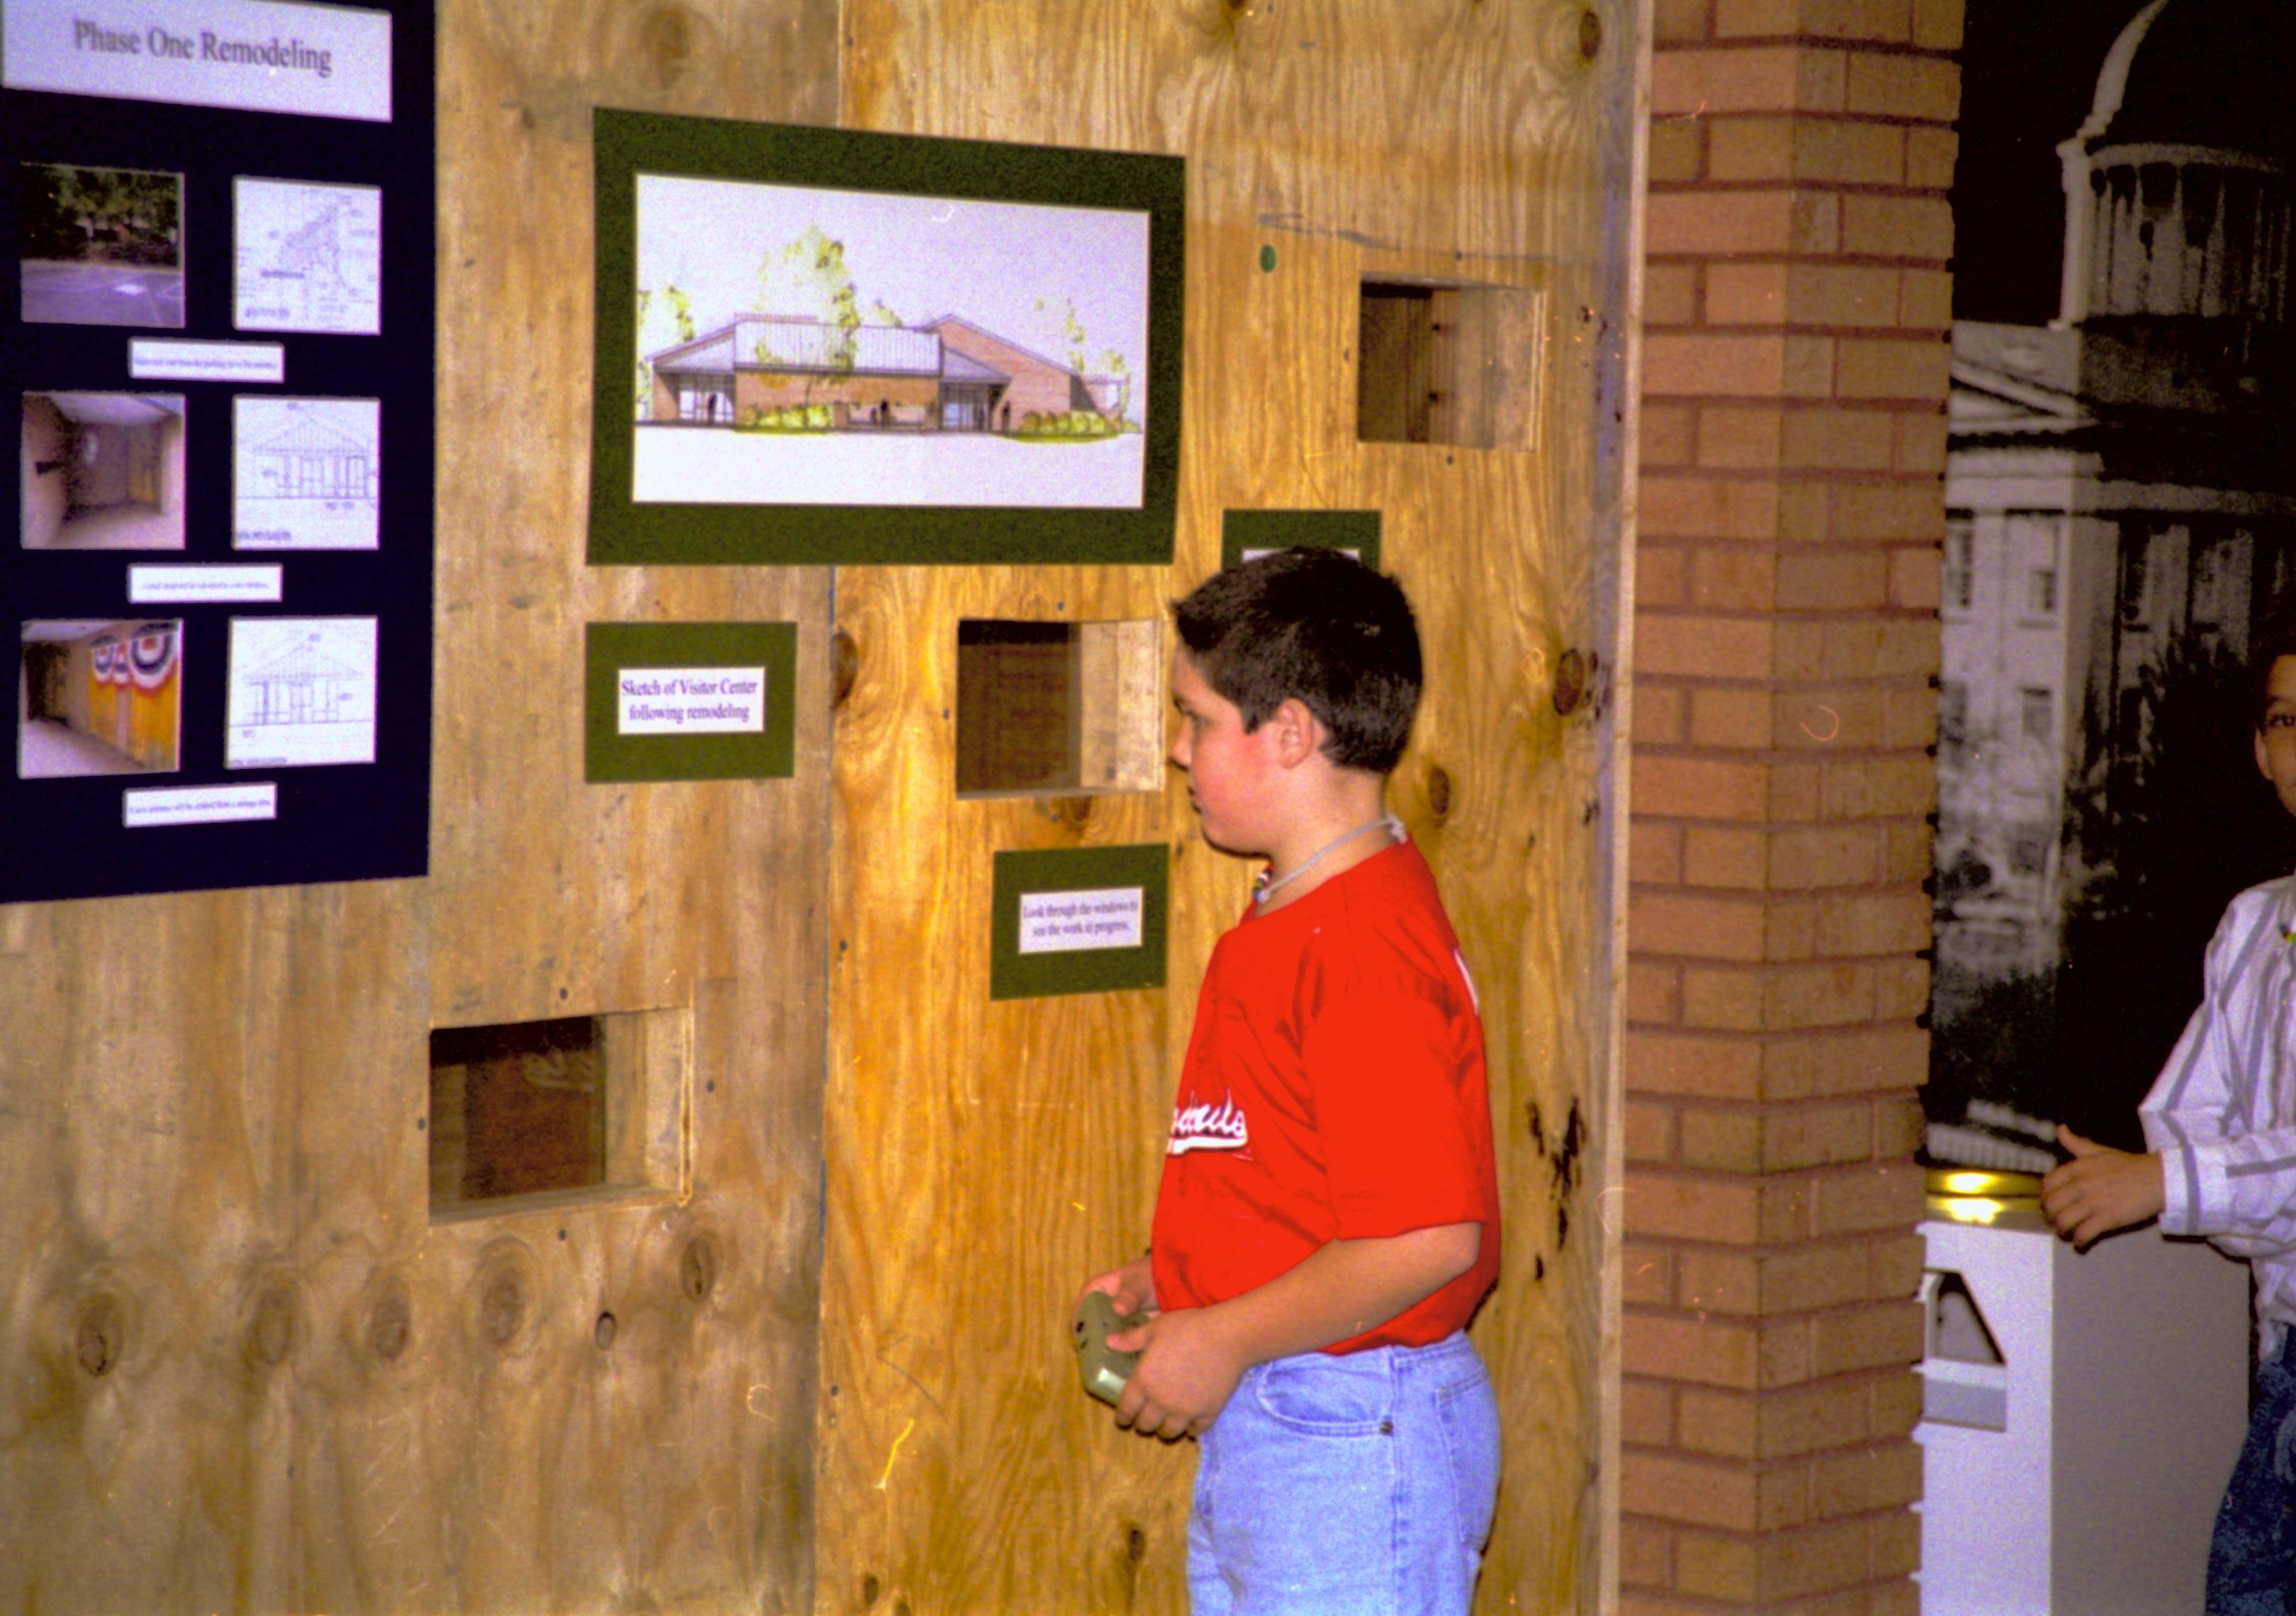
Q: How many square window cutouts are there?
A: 3